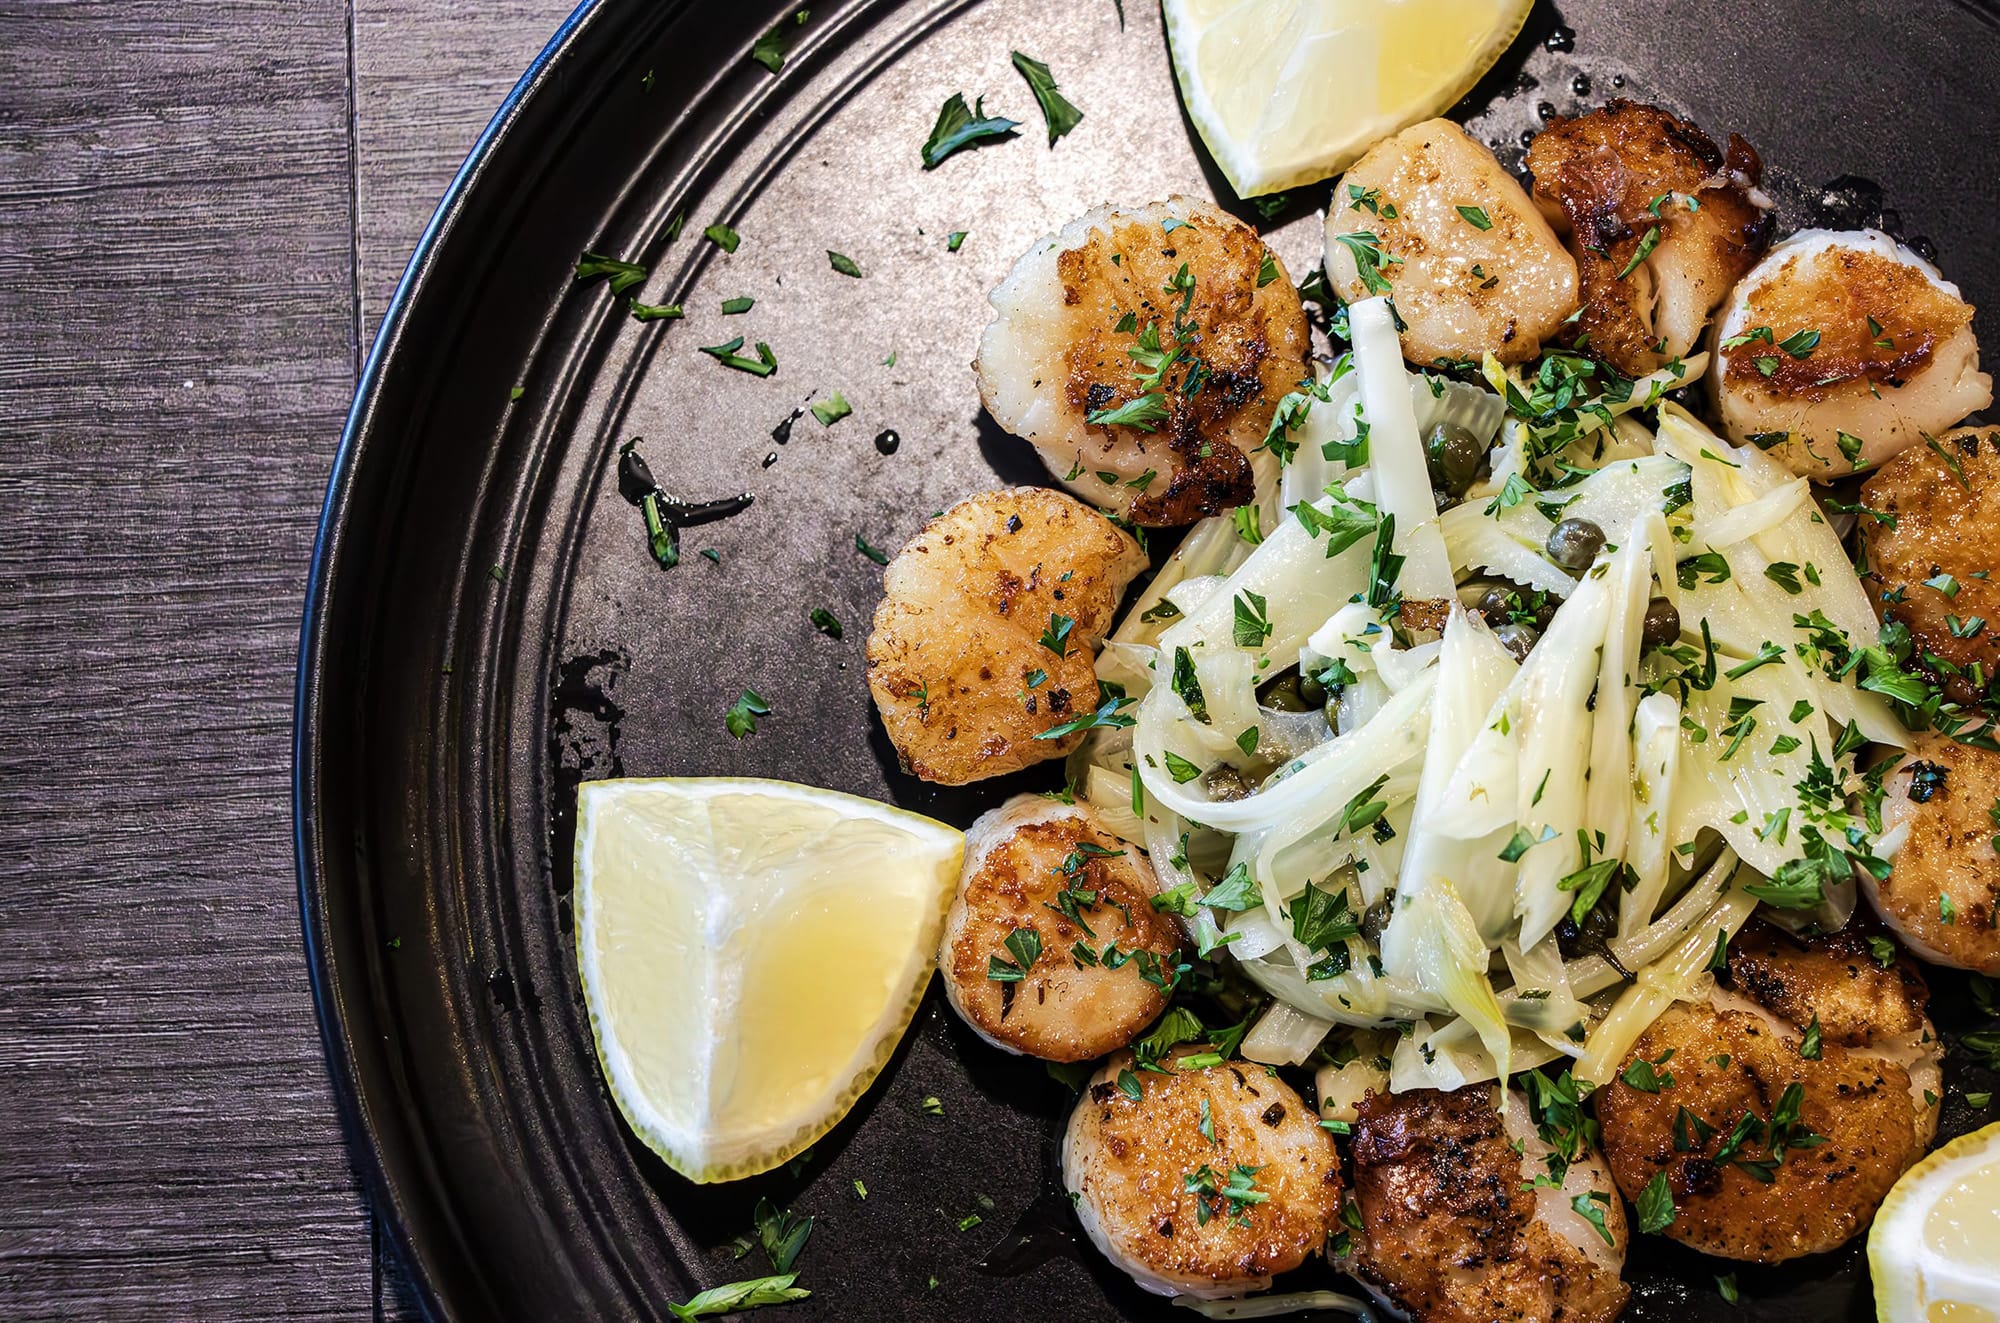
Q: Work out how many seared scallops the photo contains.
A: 11